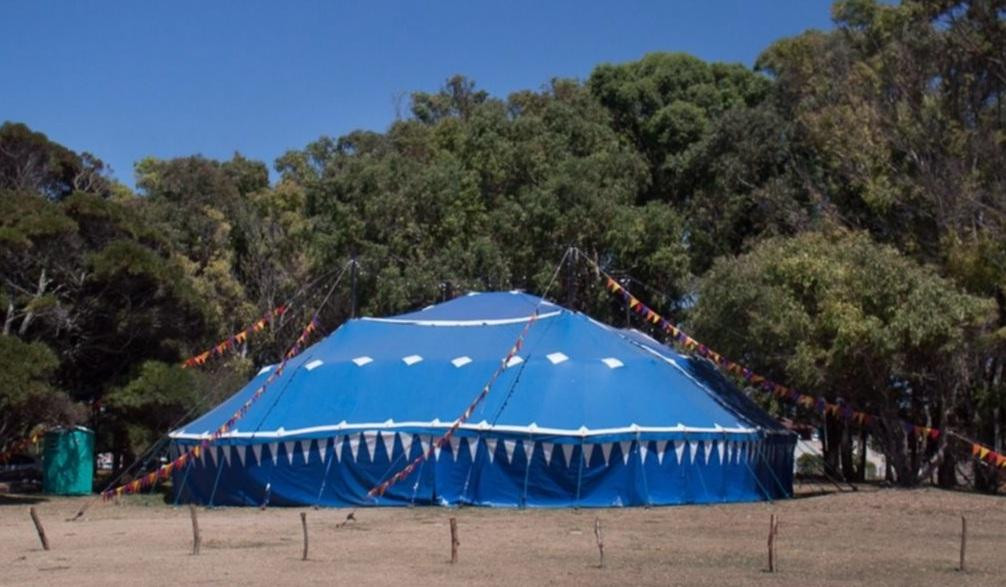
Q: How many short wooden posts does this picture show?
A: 7